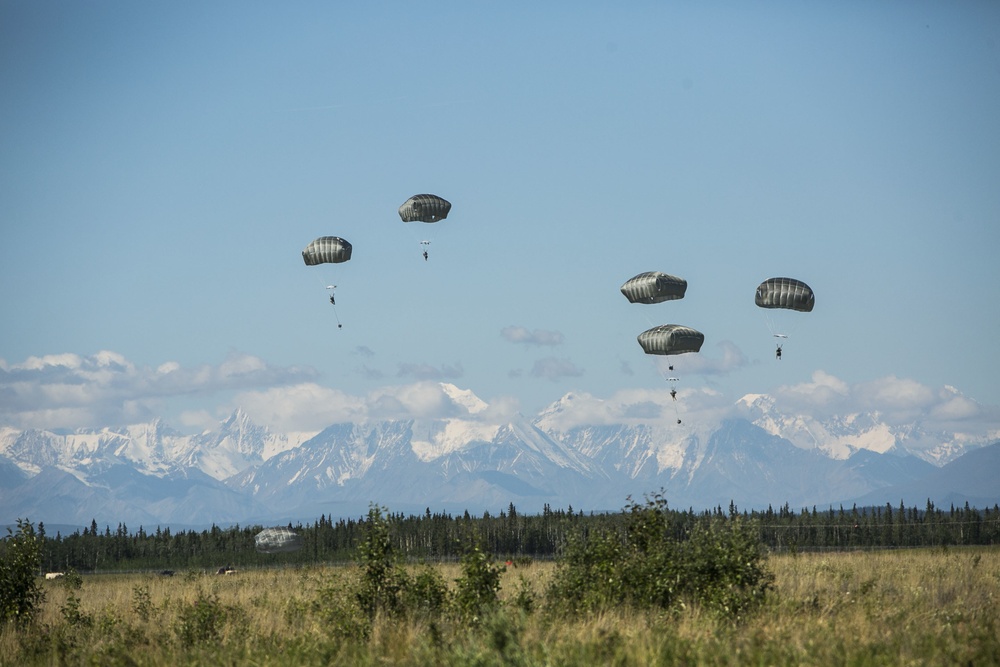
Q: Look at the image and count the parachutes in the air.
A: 5